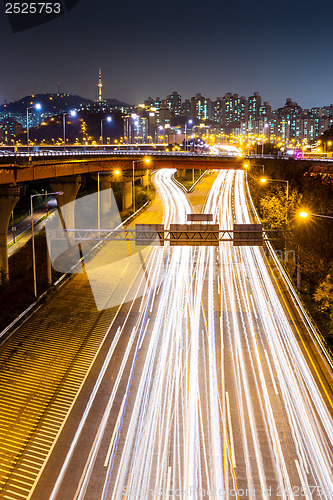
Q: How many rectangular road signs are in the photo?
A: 4